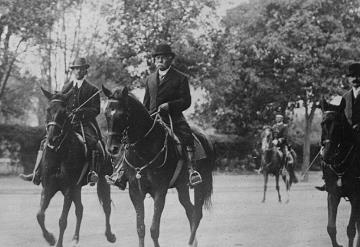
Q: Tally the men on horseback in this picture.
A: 4